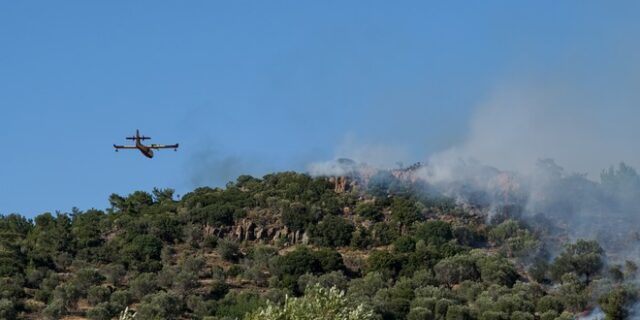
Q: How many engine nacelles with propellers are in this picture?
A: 2